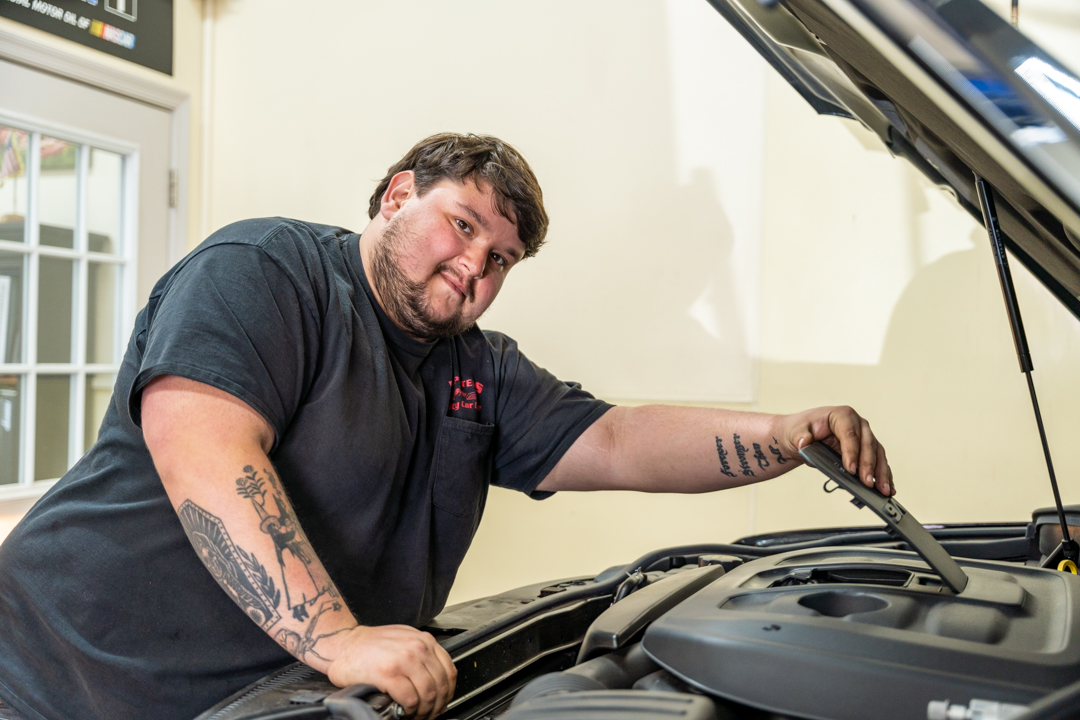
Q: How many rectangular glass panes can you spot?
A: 9